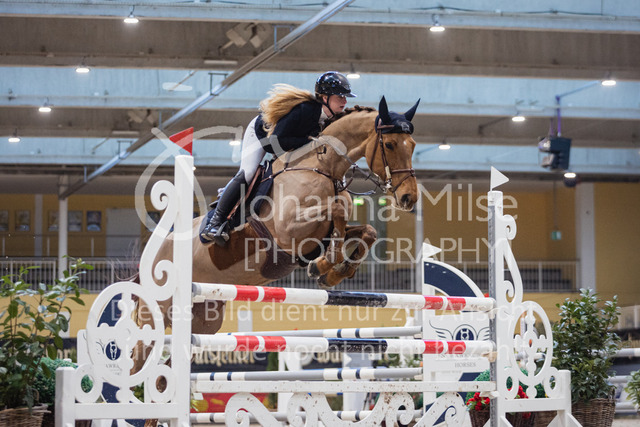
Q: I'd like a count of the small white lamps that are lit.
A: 11